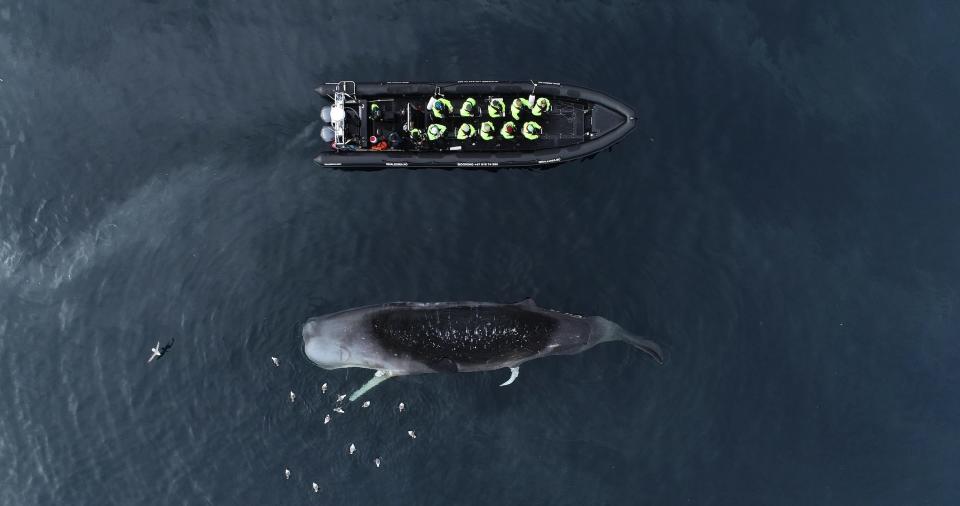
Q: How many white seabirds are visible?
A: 14